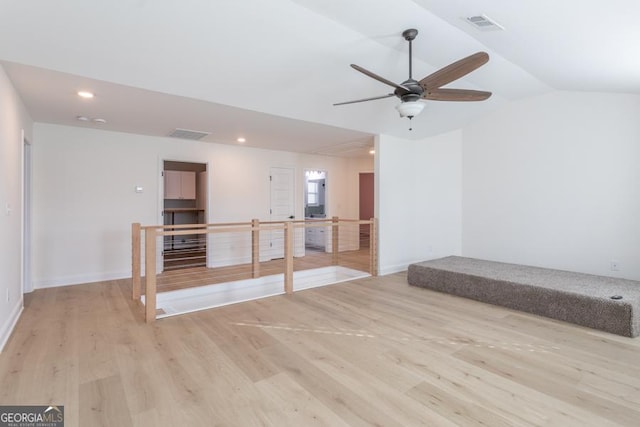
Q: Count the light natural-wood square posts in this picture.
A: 6